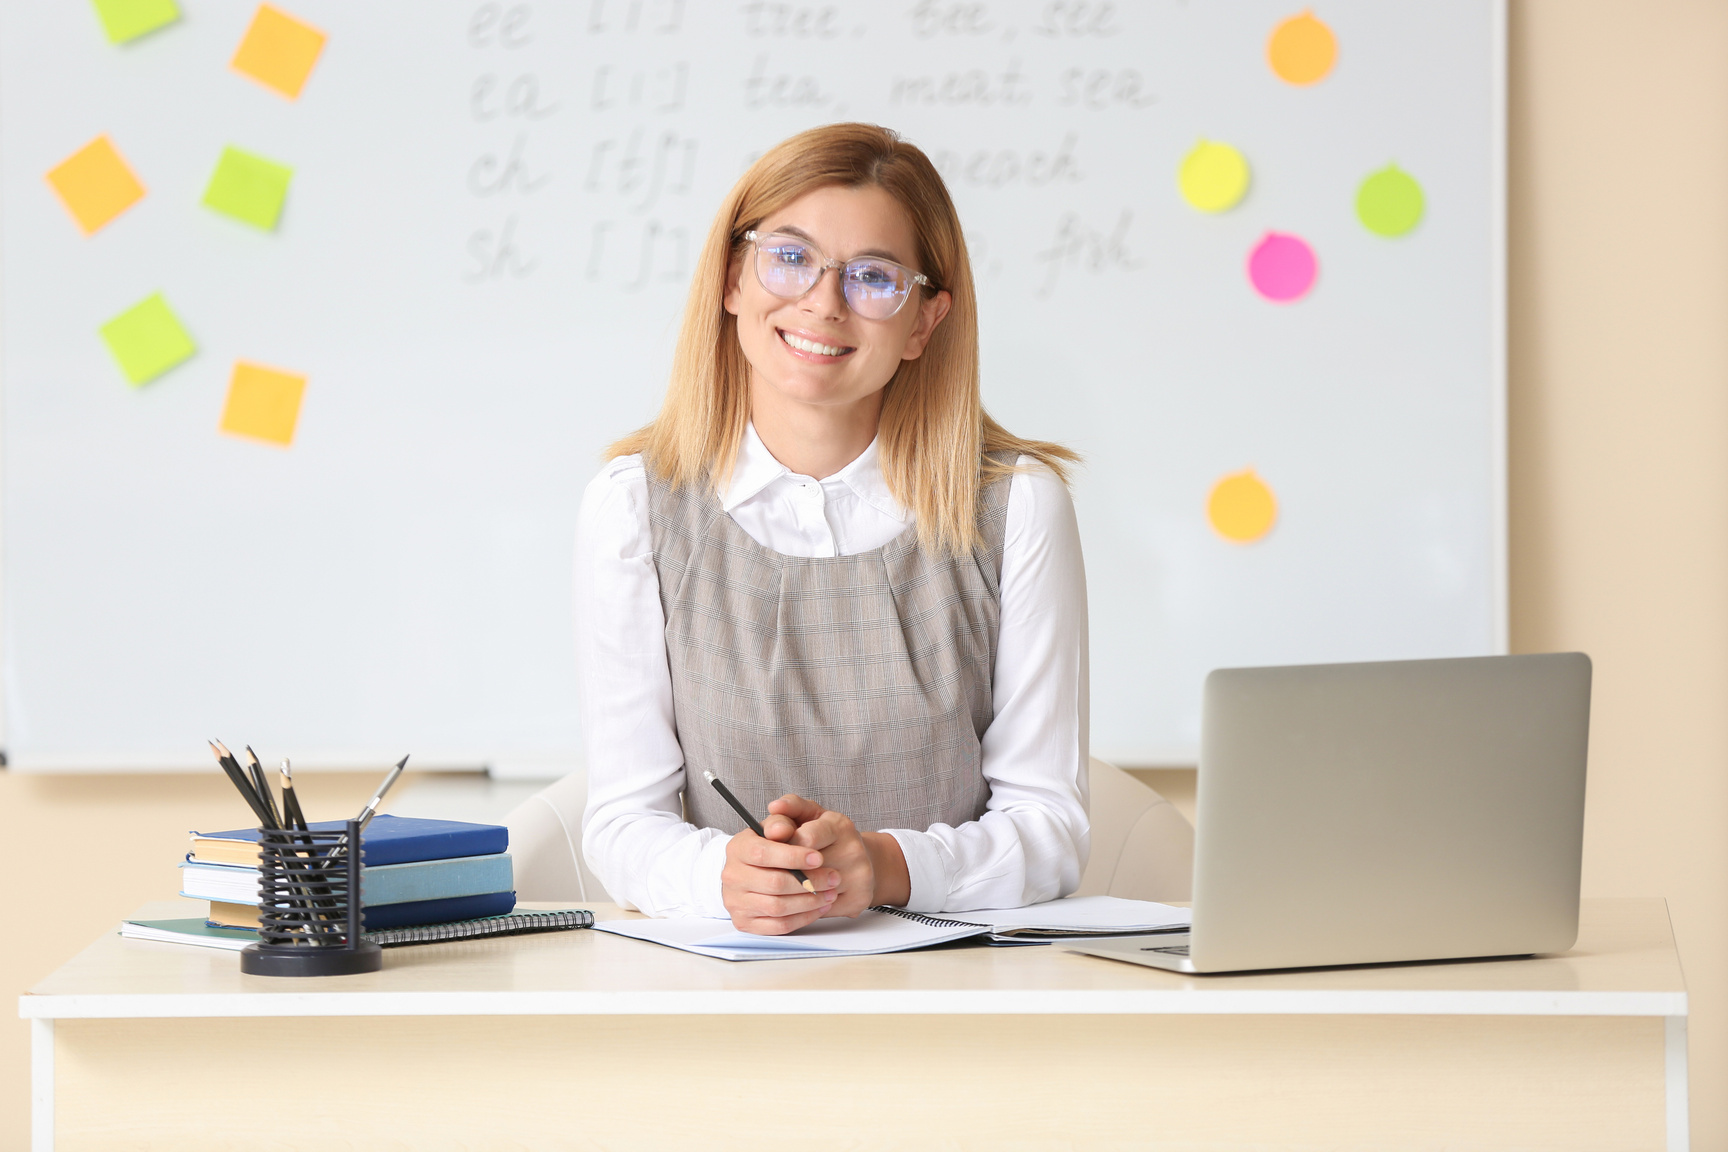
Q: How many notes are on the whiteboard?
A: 11